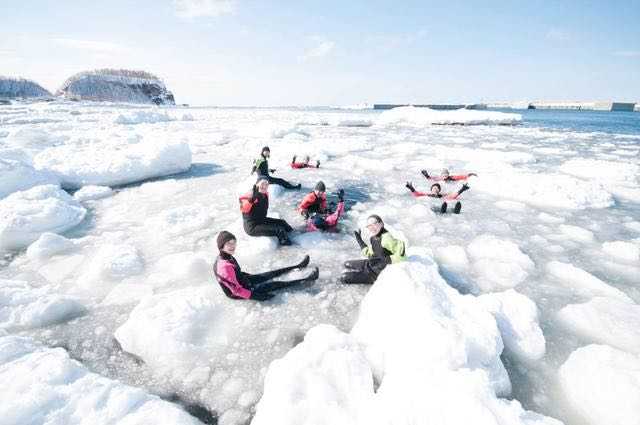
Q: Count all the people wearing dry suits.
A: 9